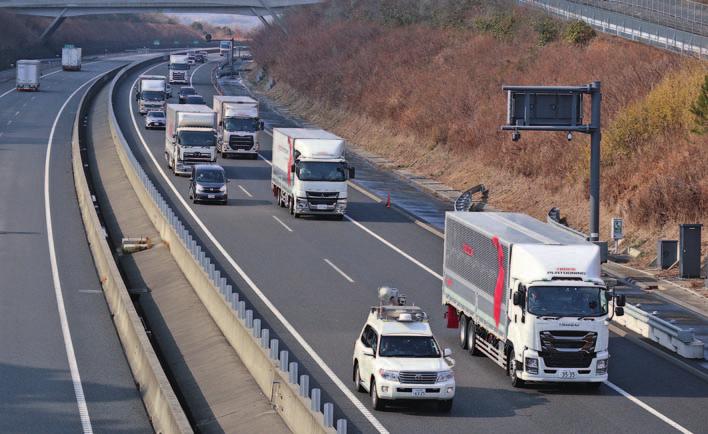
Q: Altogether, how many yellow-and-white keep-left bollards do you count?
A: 0